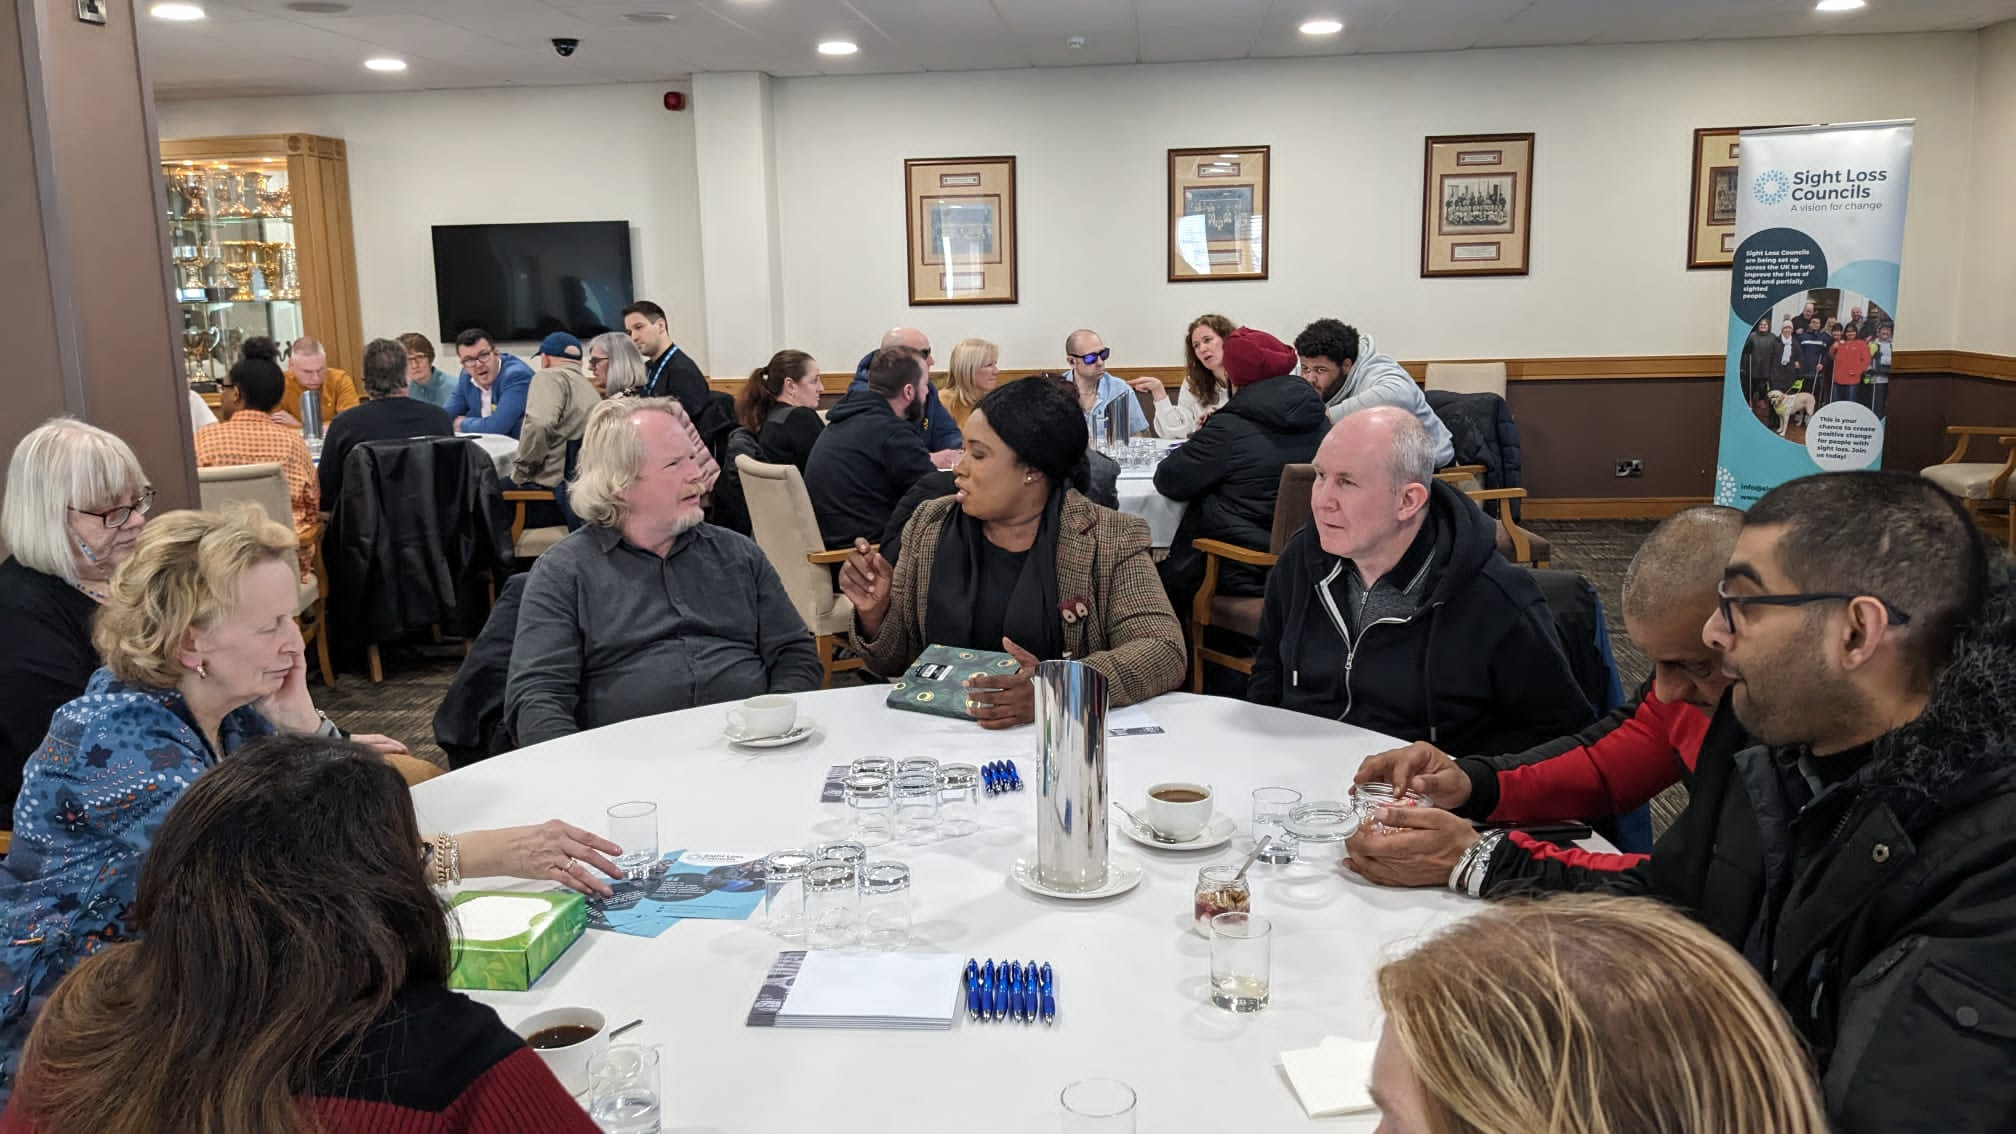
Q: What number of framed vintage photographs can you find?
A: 4